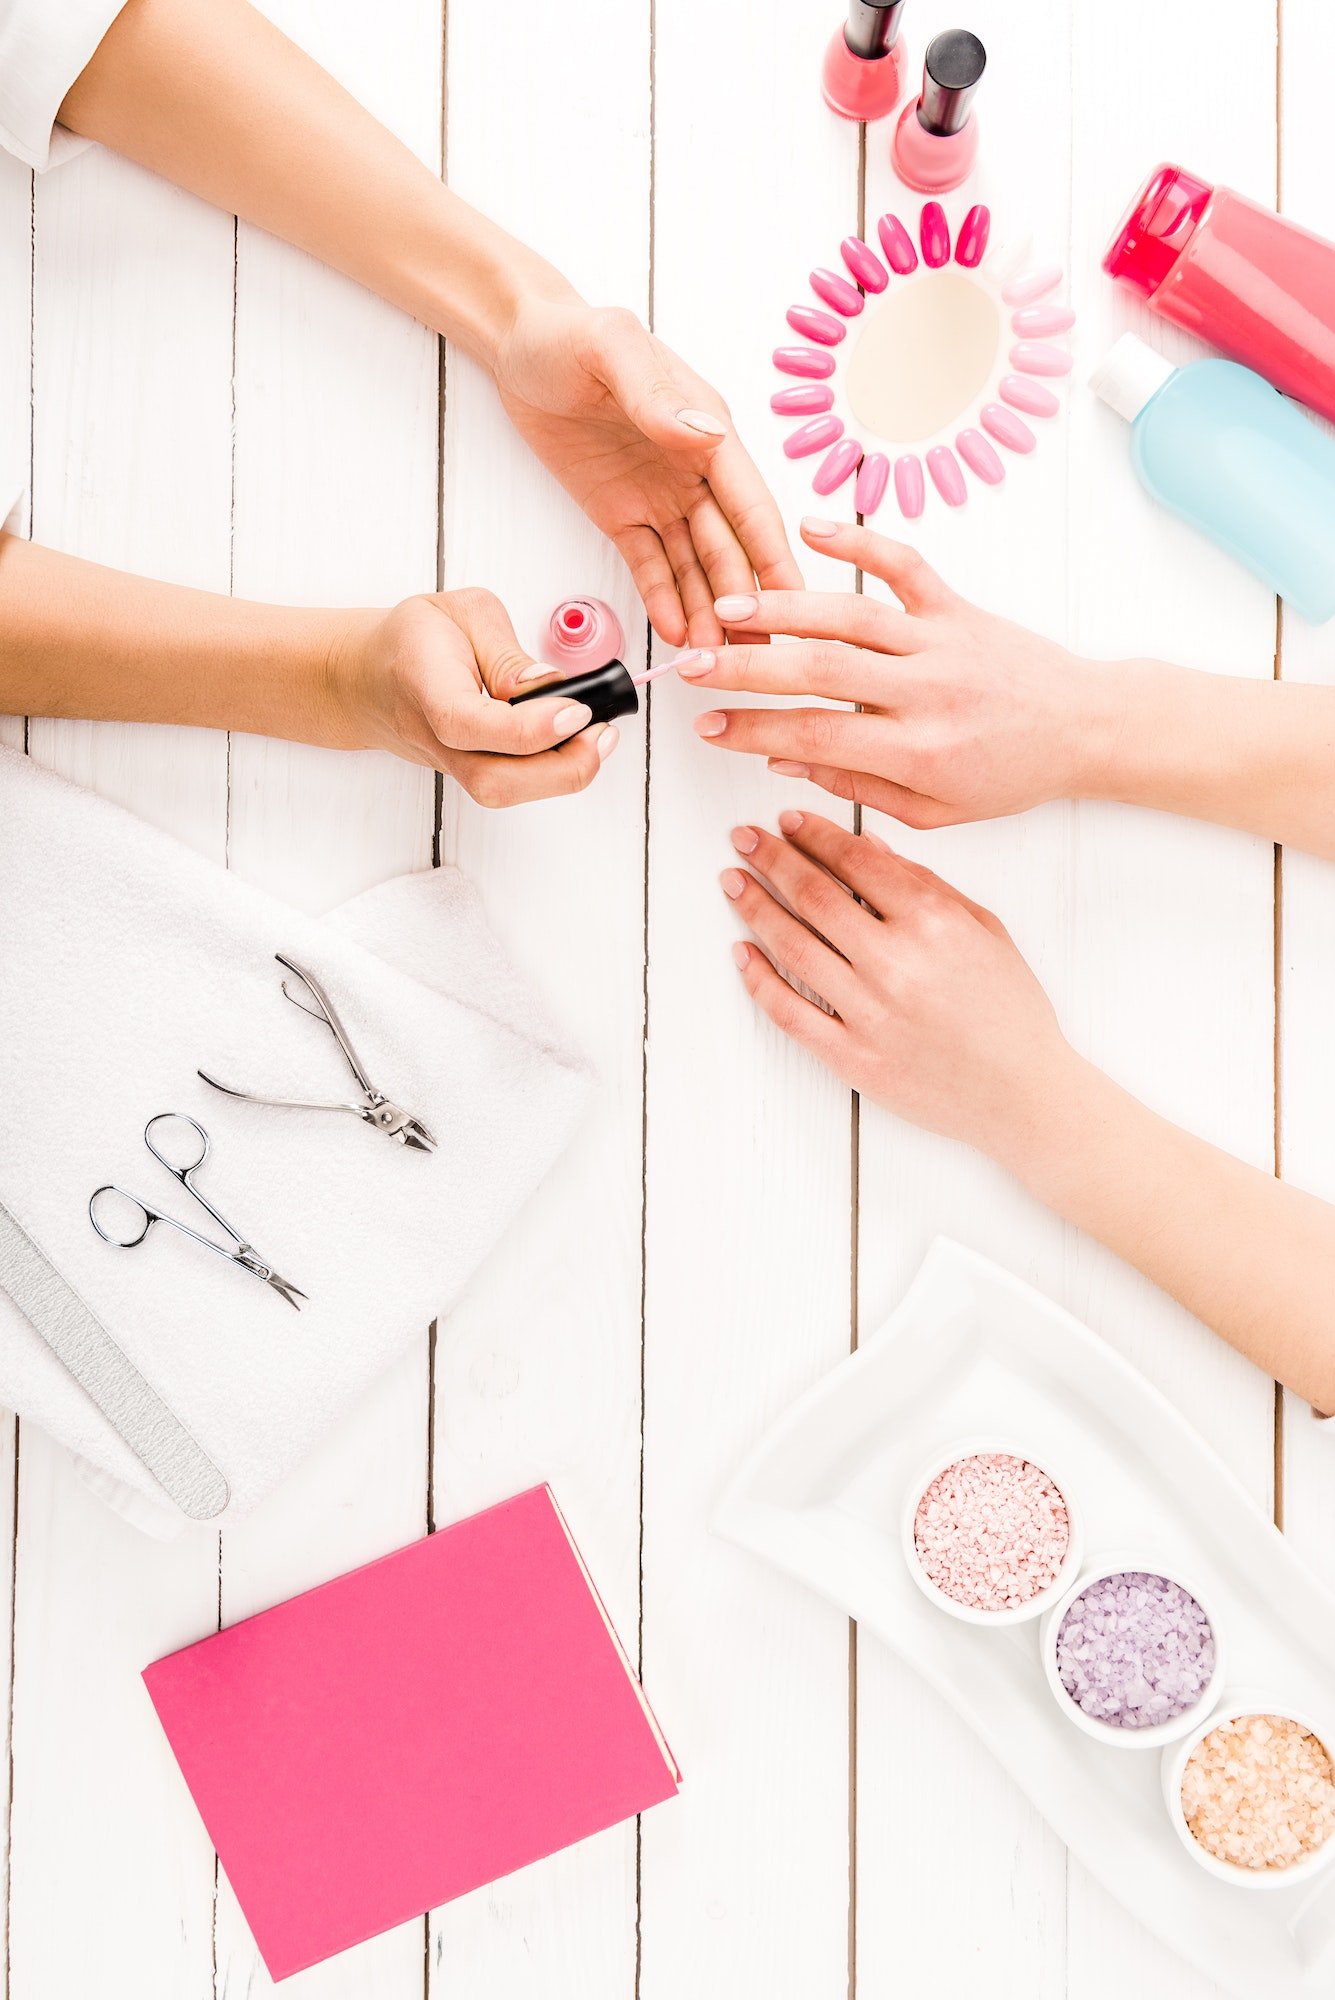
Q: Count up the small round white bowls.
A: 3